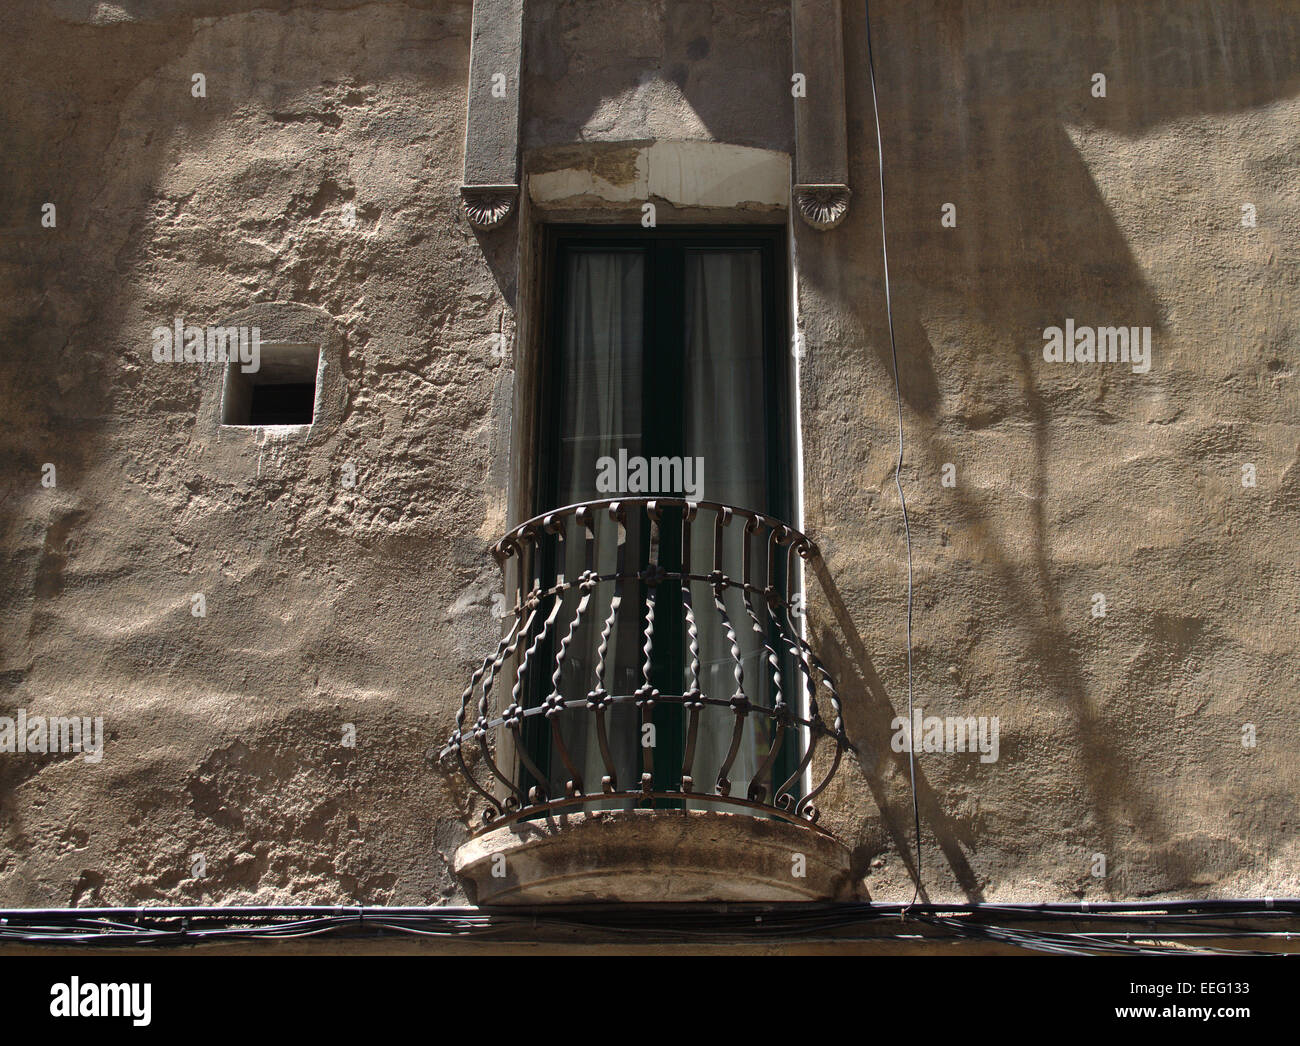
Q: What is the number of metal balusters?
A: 11